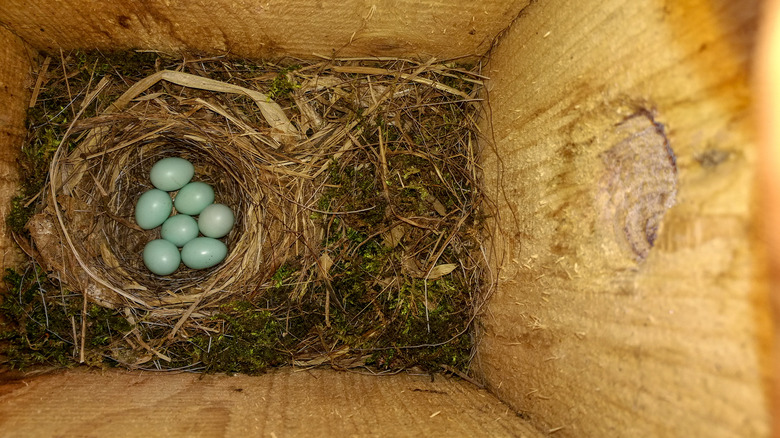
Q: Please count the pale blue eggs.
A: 7